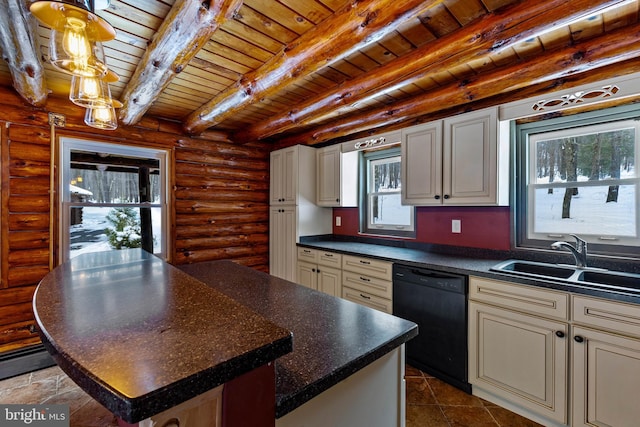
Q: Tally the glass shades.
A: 3